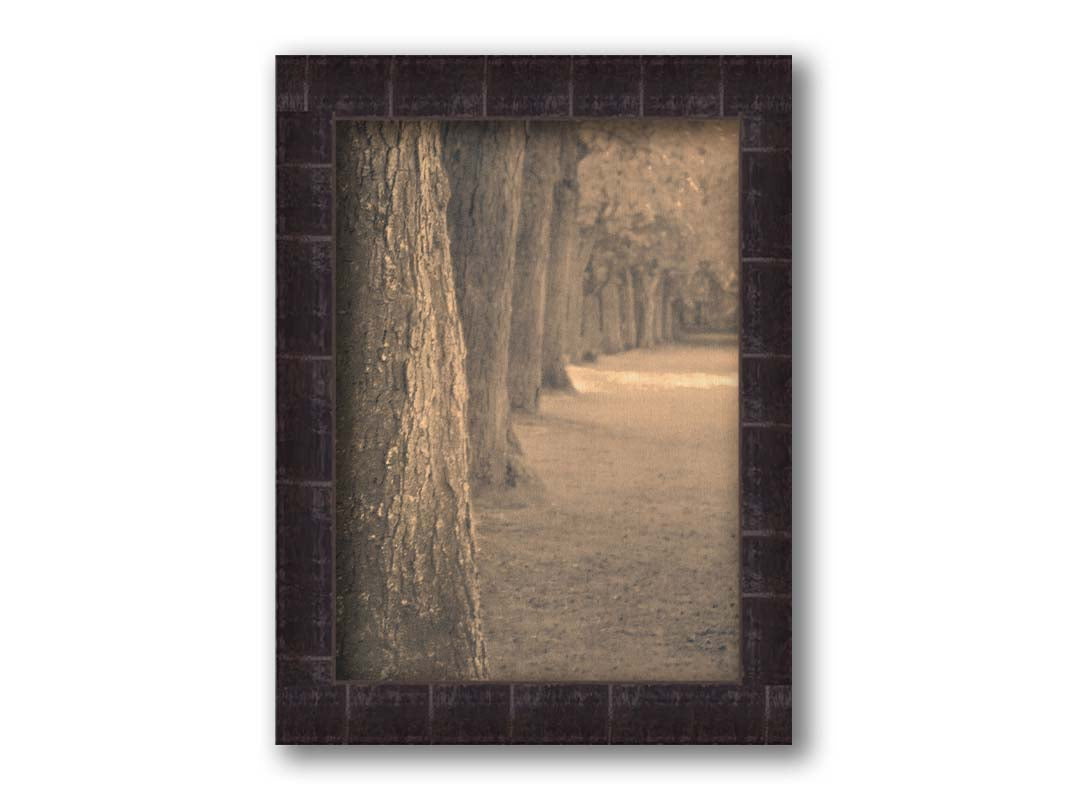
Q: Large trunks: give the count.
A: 4